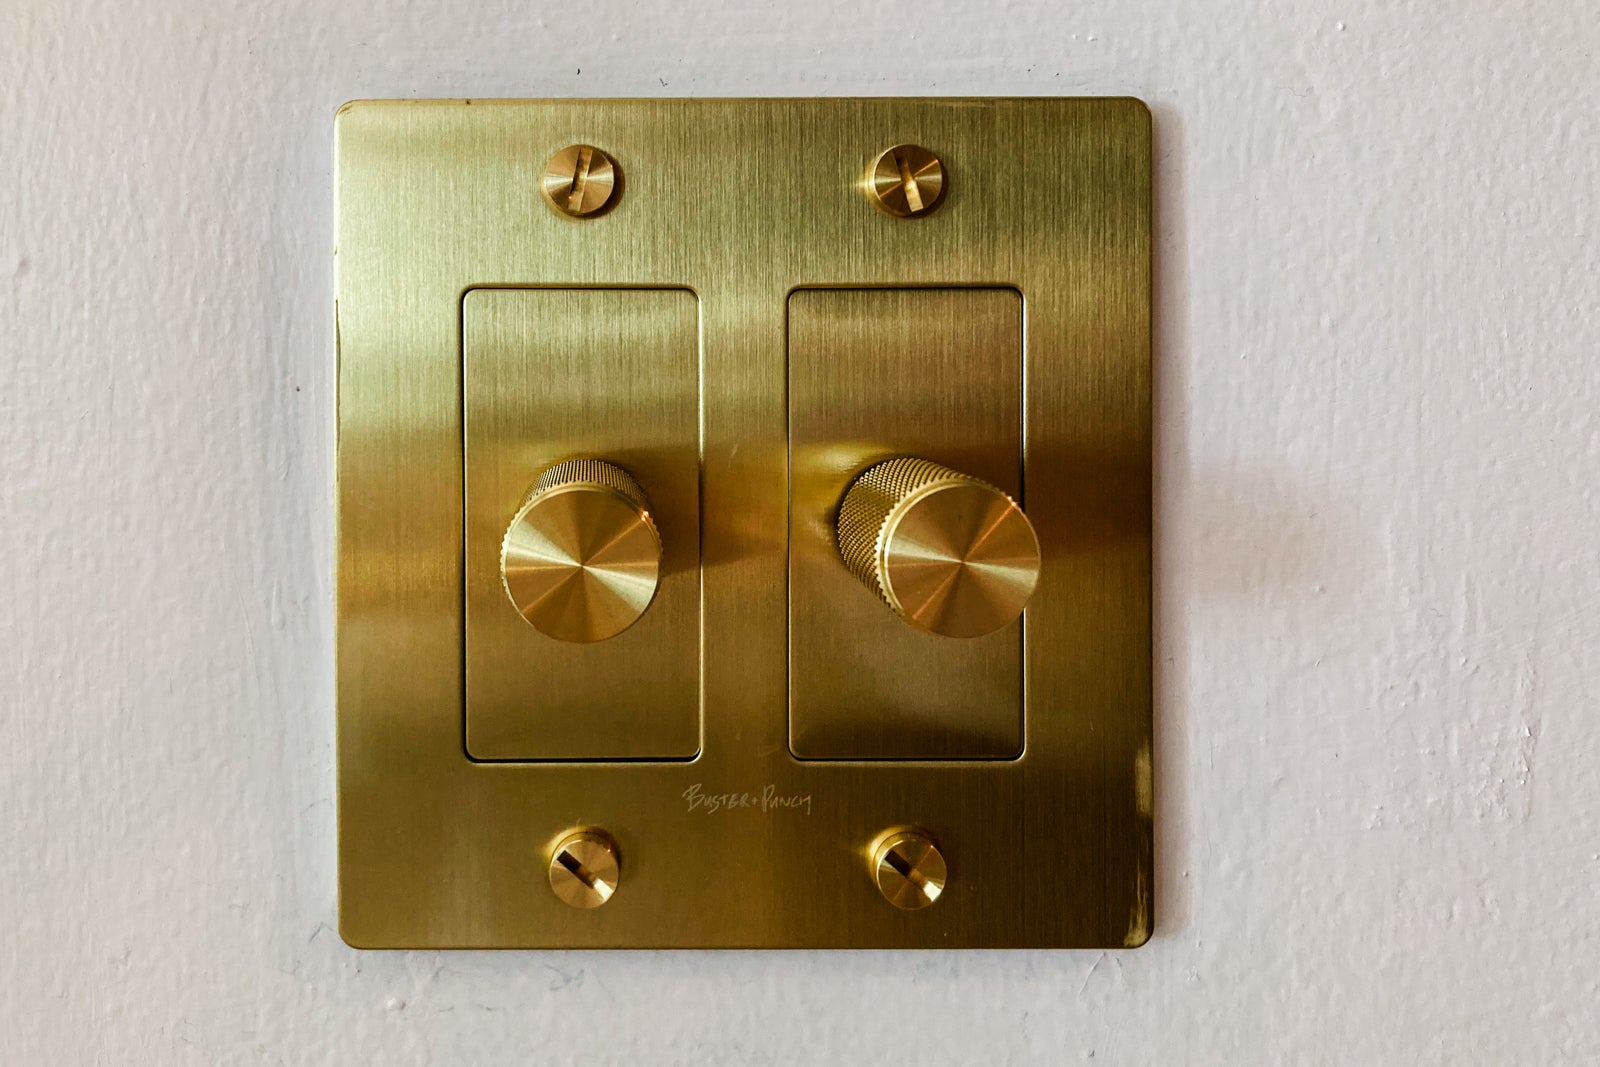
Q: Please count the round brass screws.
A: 4